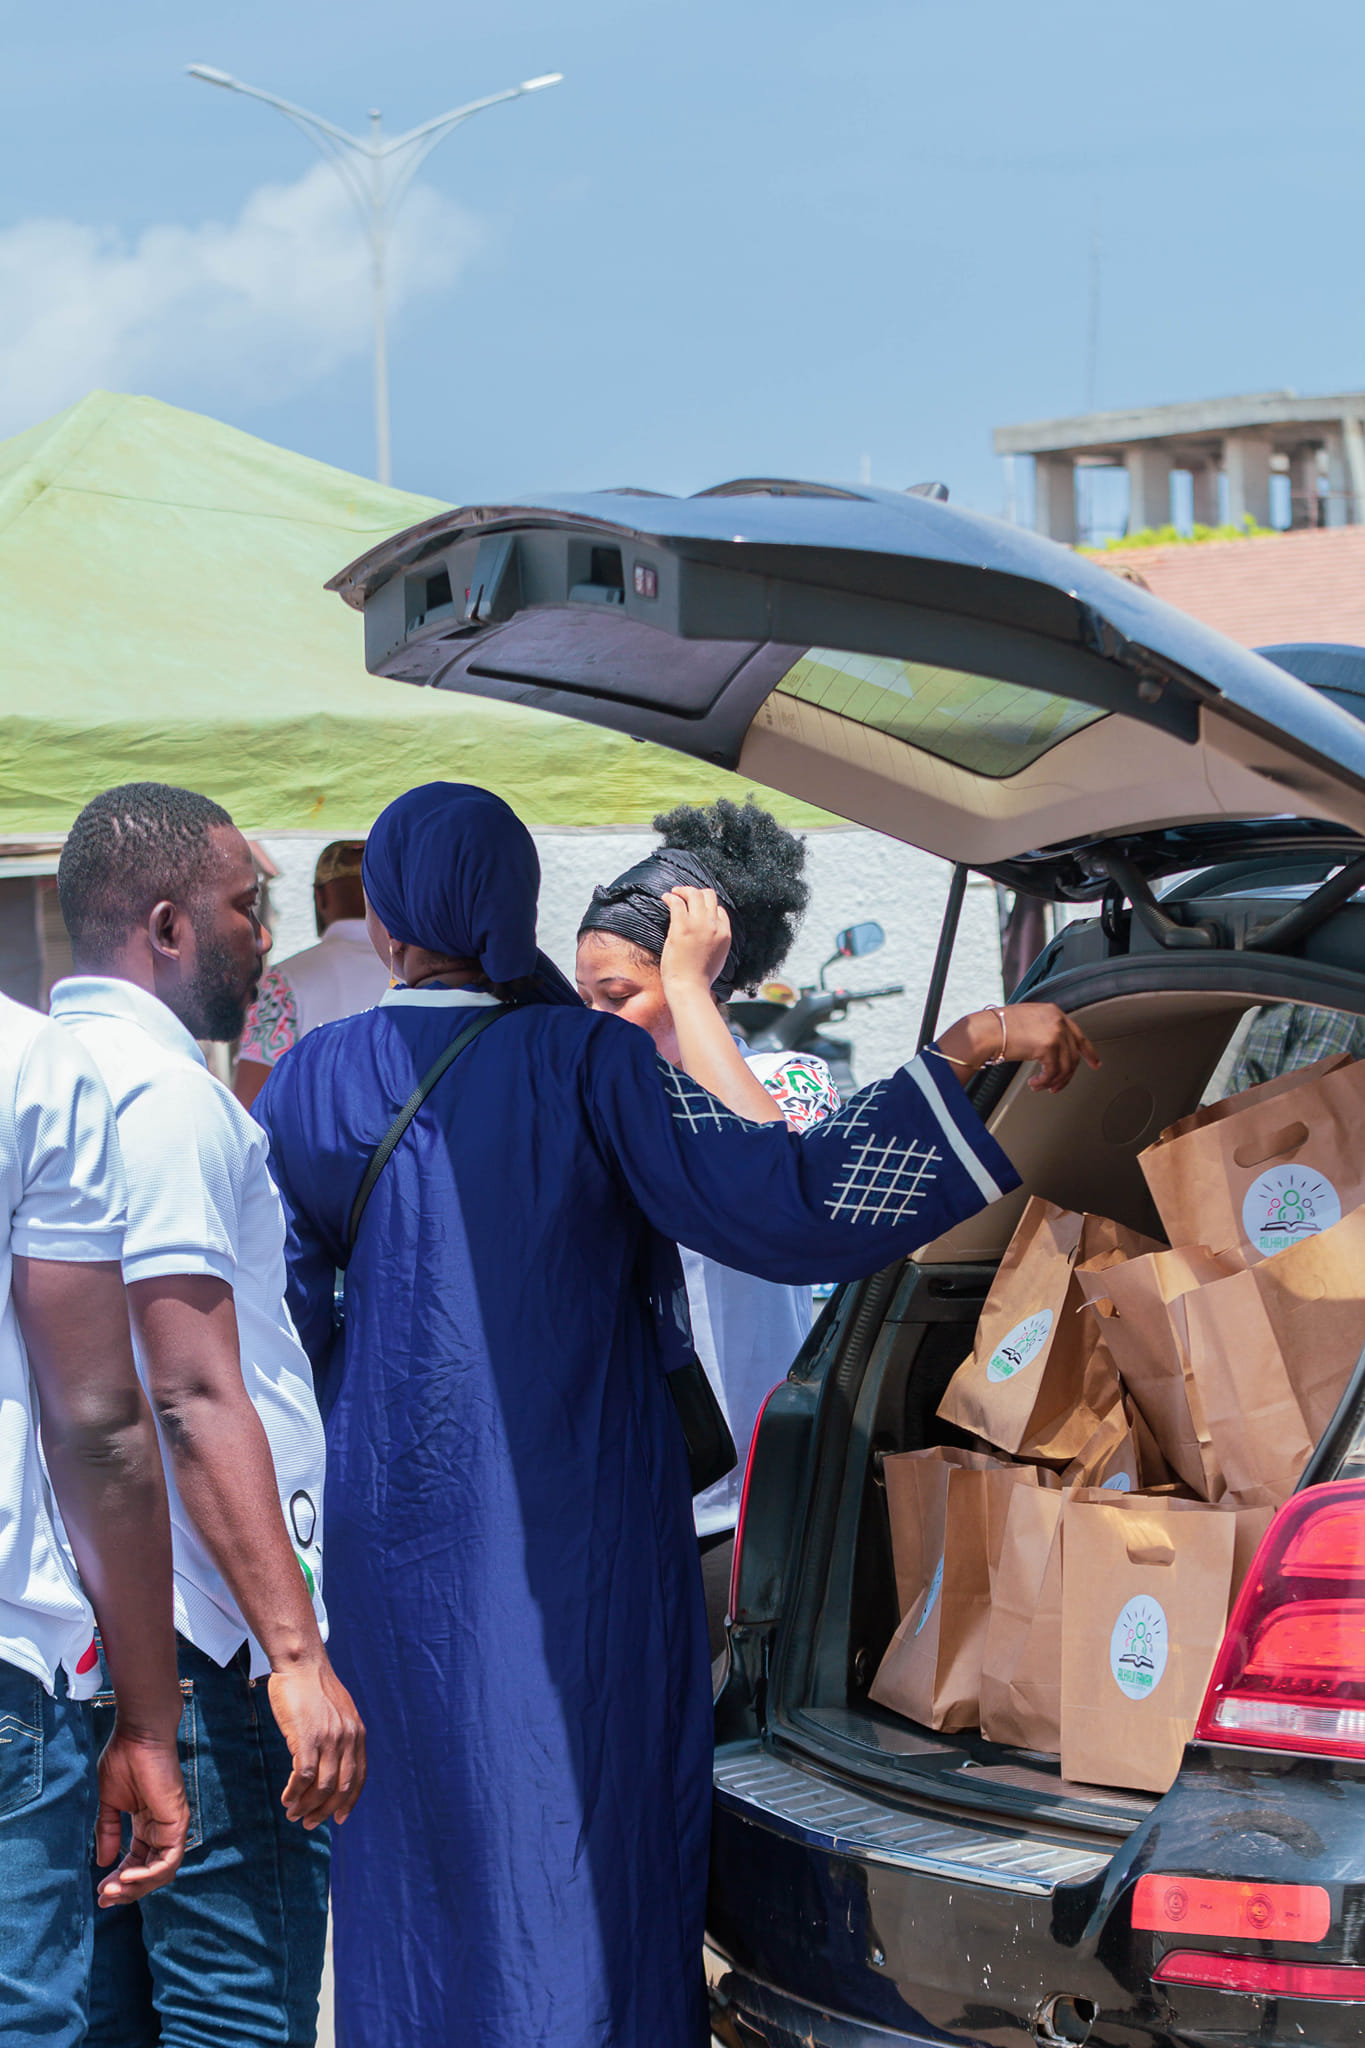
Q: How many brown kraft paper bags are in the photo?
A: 8